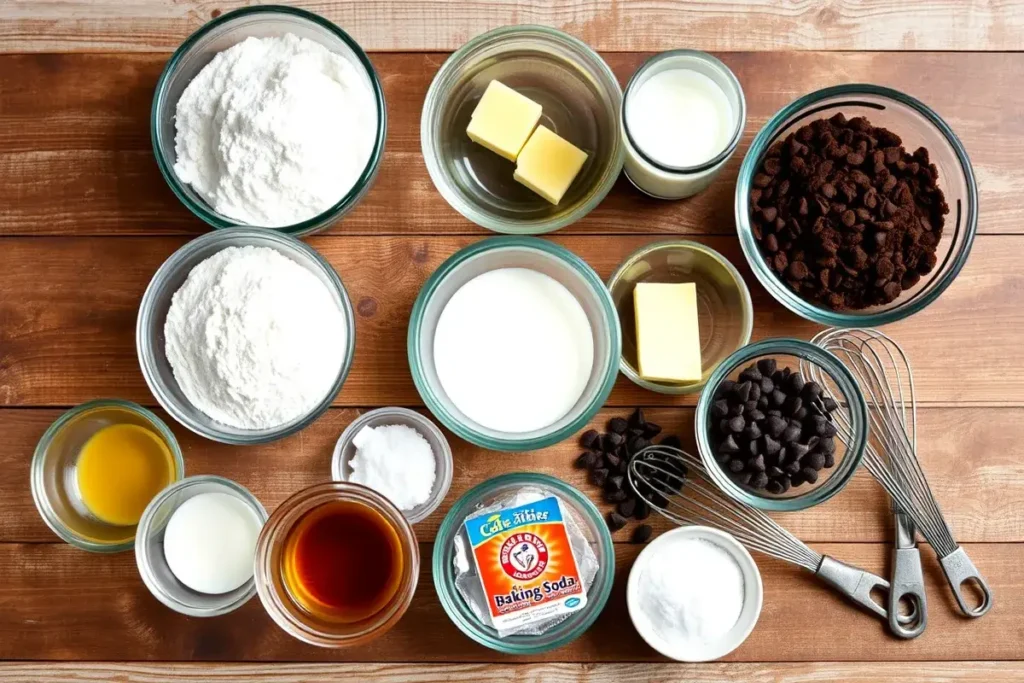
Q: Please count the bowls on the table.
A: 13